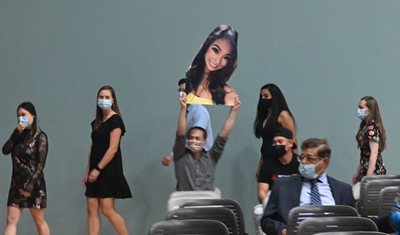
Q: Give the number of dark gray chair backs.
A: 9